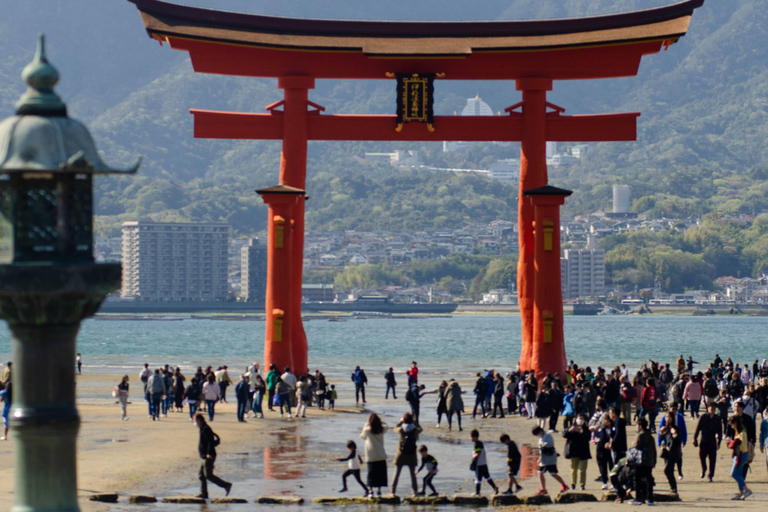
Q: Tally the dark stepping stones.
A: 13